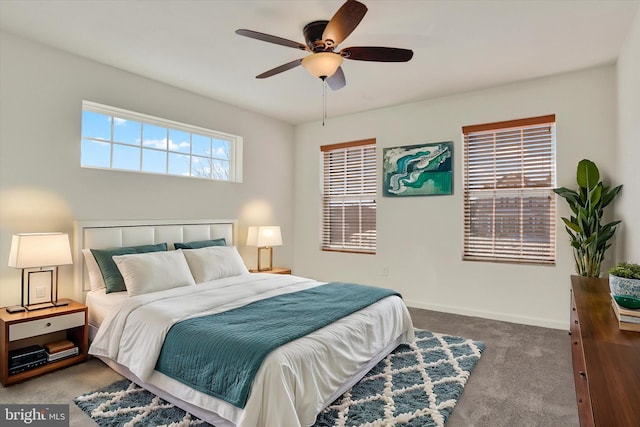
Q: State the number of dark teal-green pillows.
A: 2